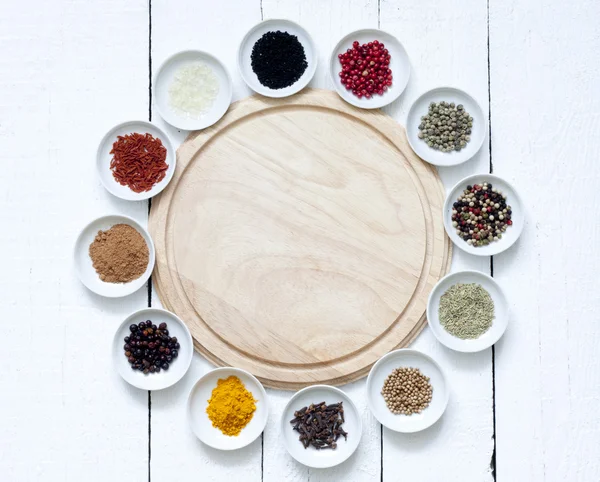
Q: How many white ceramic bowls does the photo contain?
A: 12